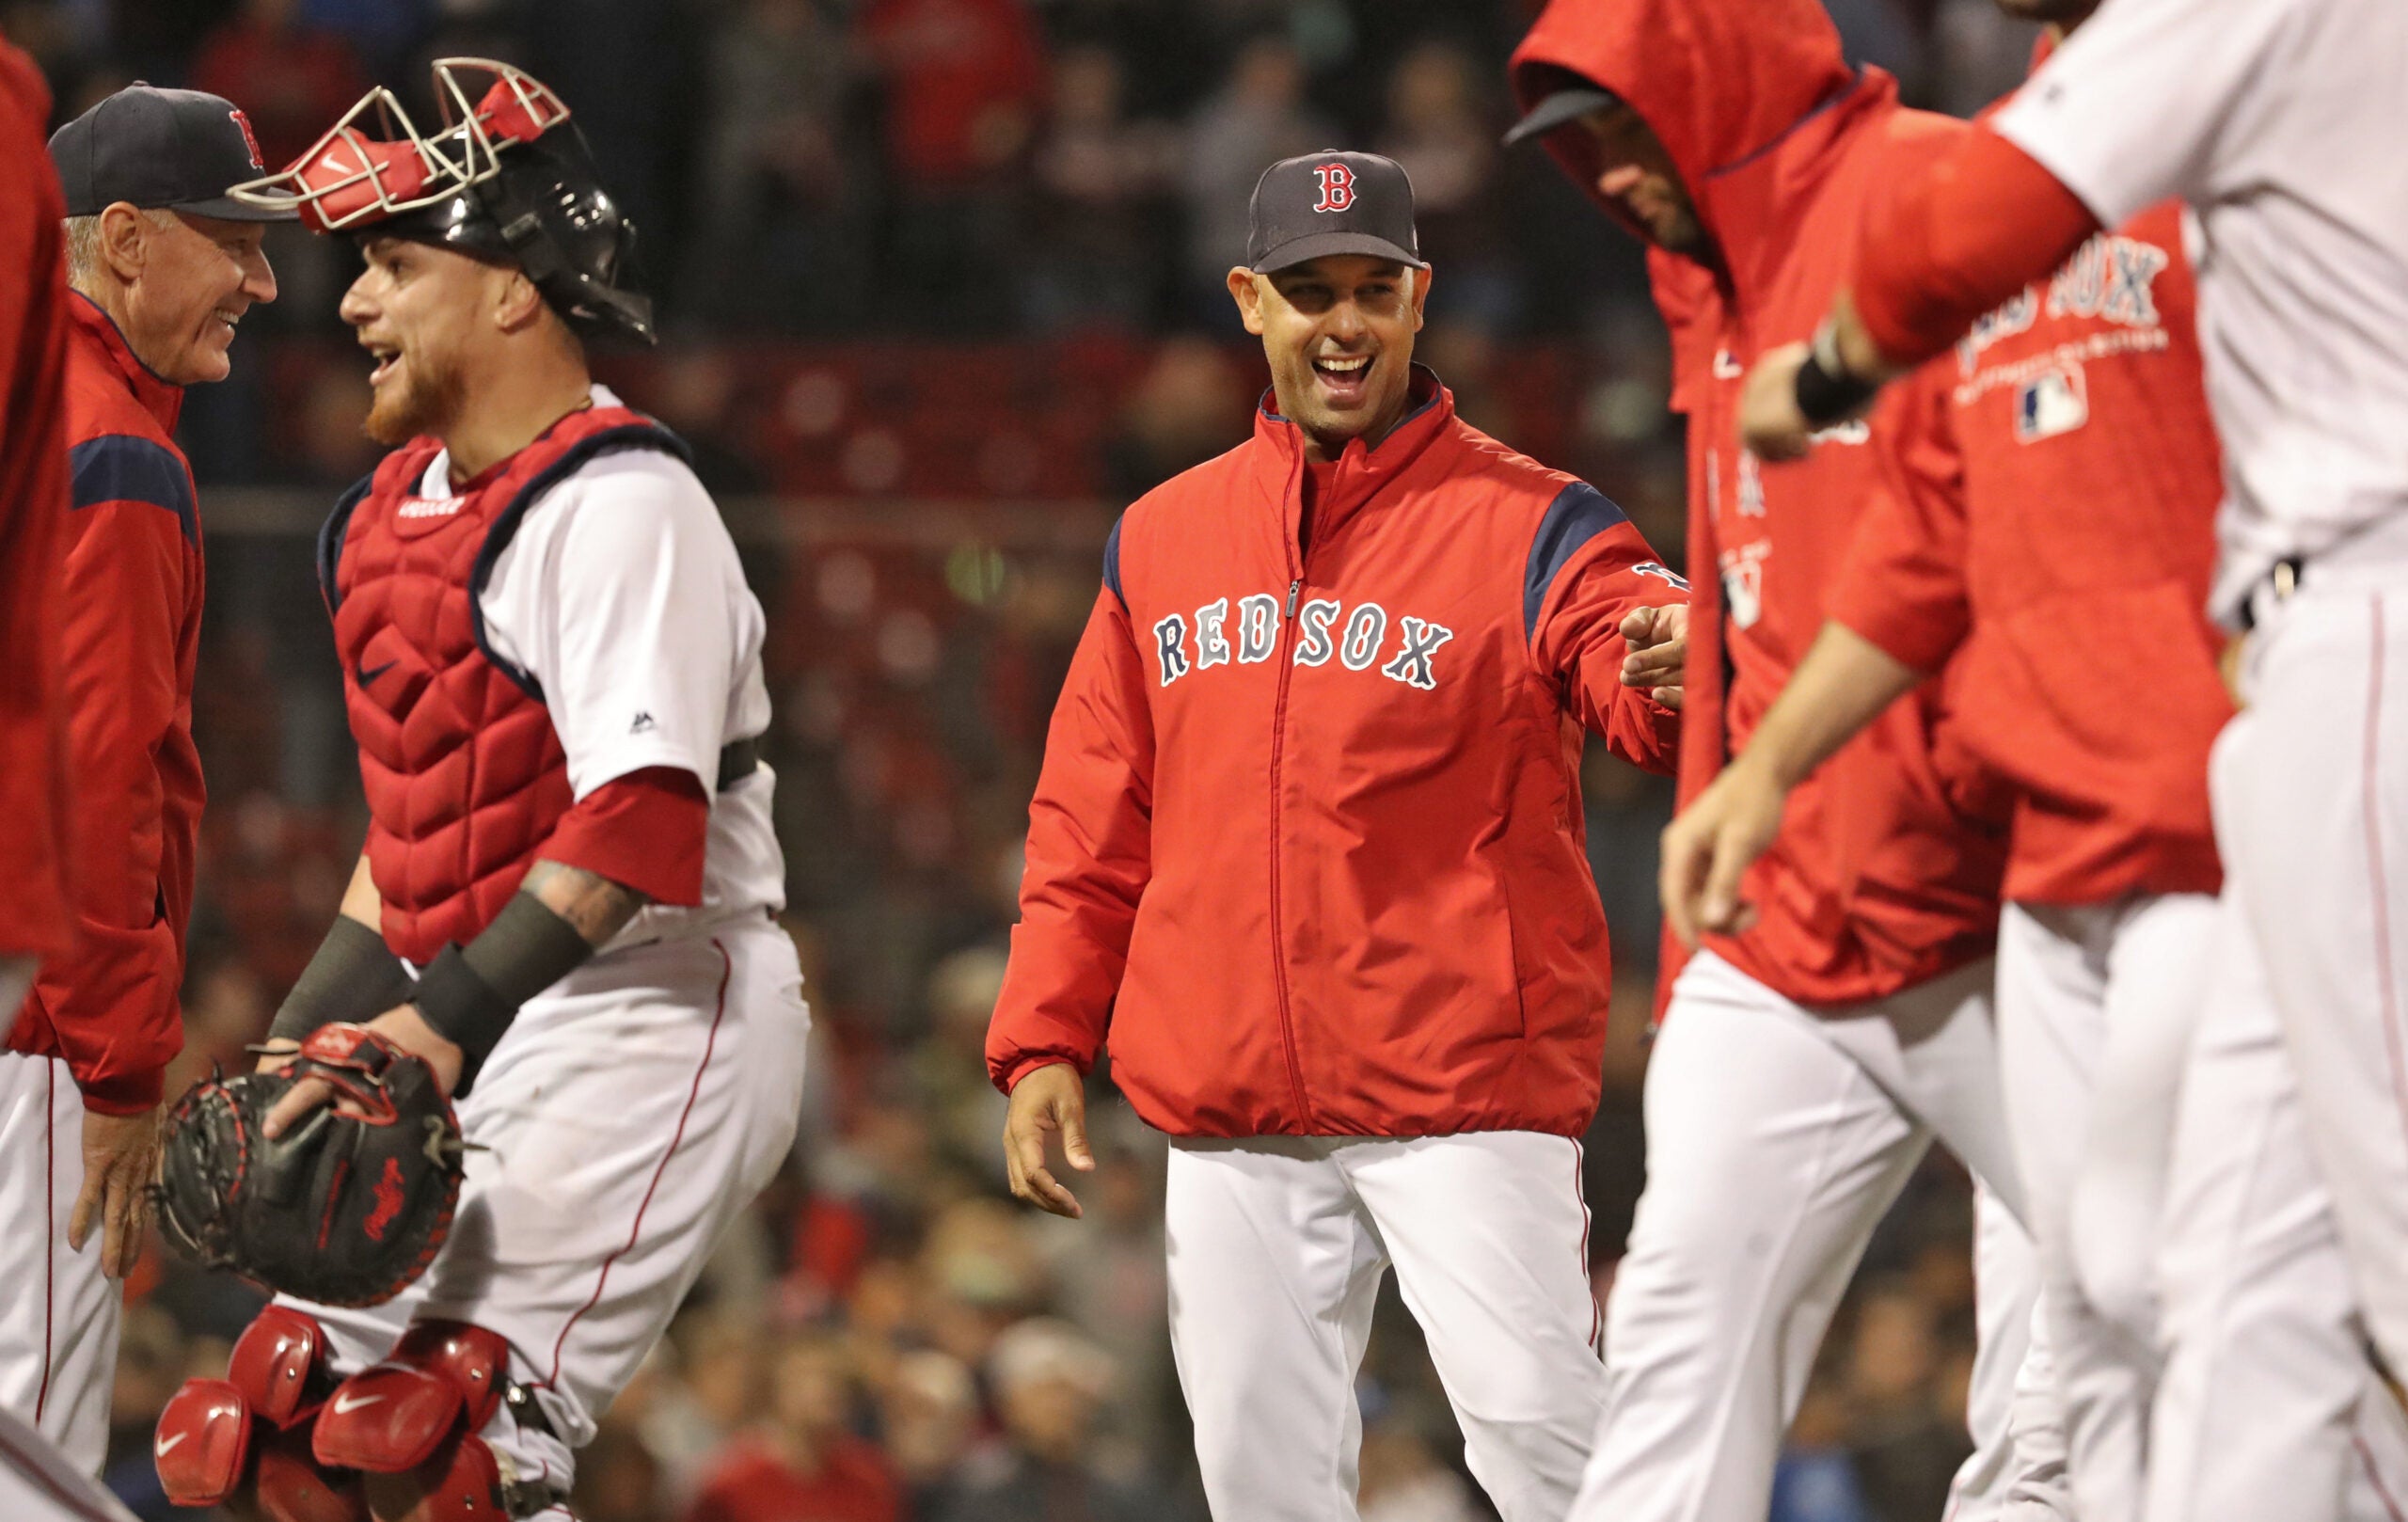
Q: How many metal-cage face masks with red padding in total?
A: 1